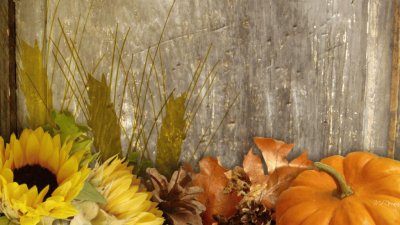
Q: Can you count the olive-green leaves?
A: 3